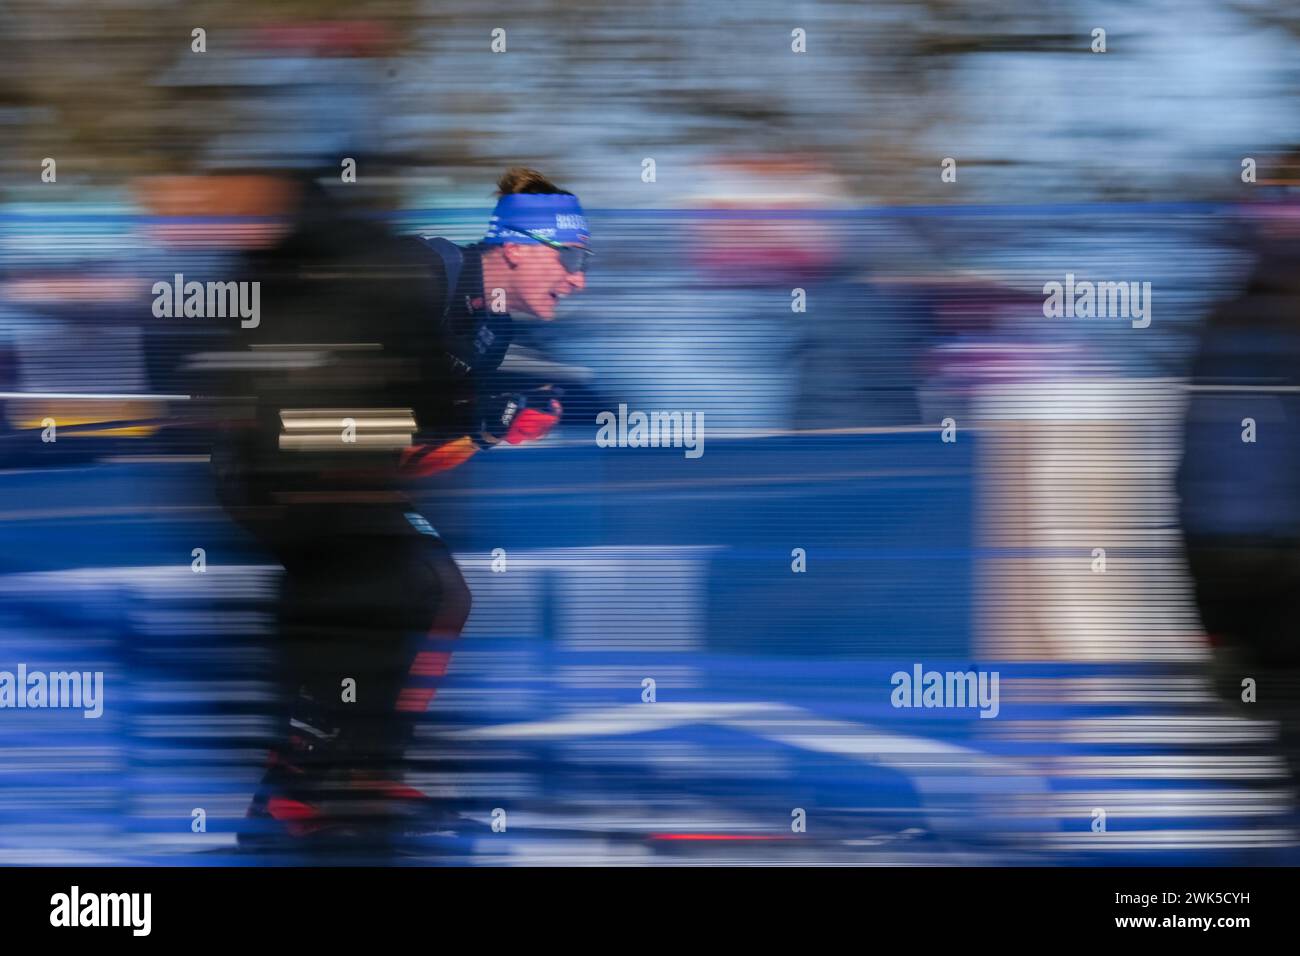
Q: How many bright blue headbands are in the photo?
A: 1